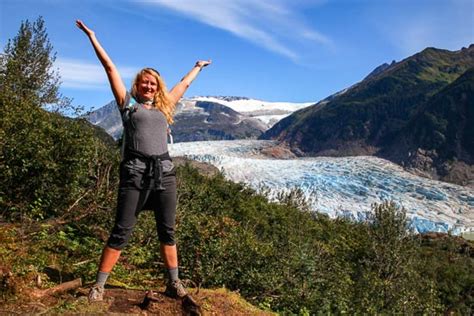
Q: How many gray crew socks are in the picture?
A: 2